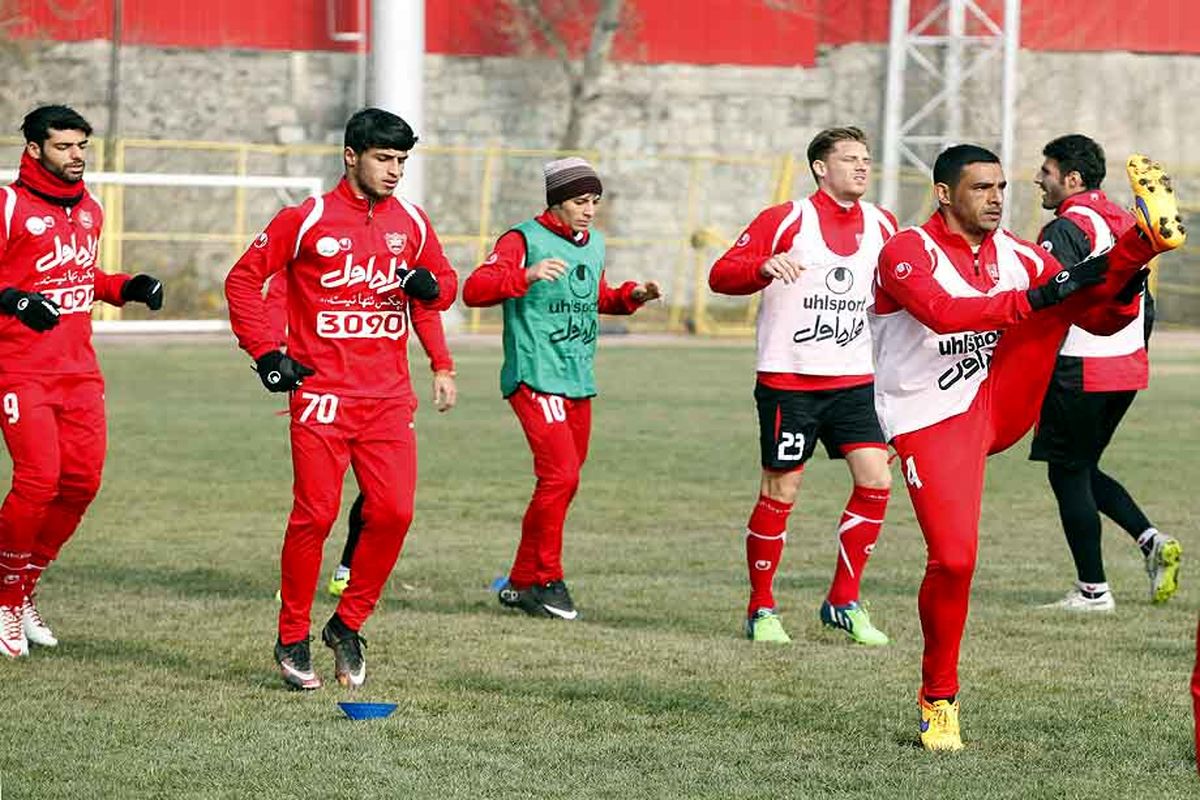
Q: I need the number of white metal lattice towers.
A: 1